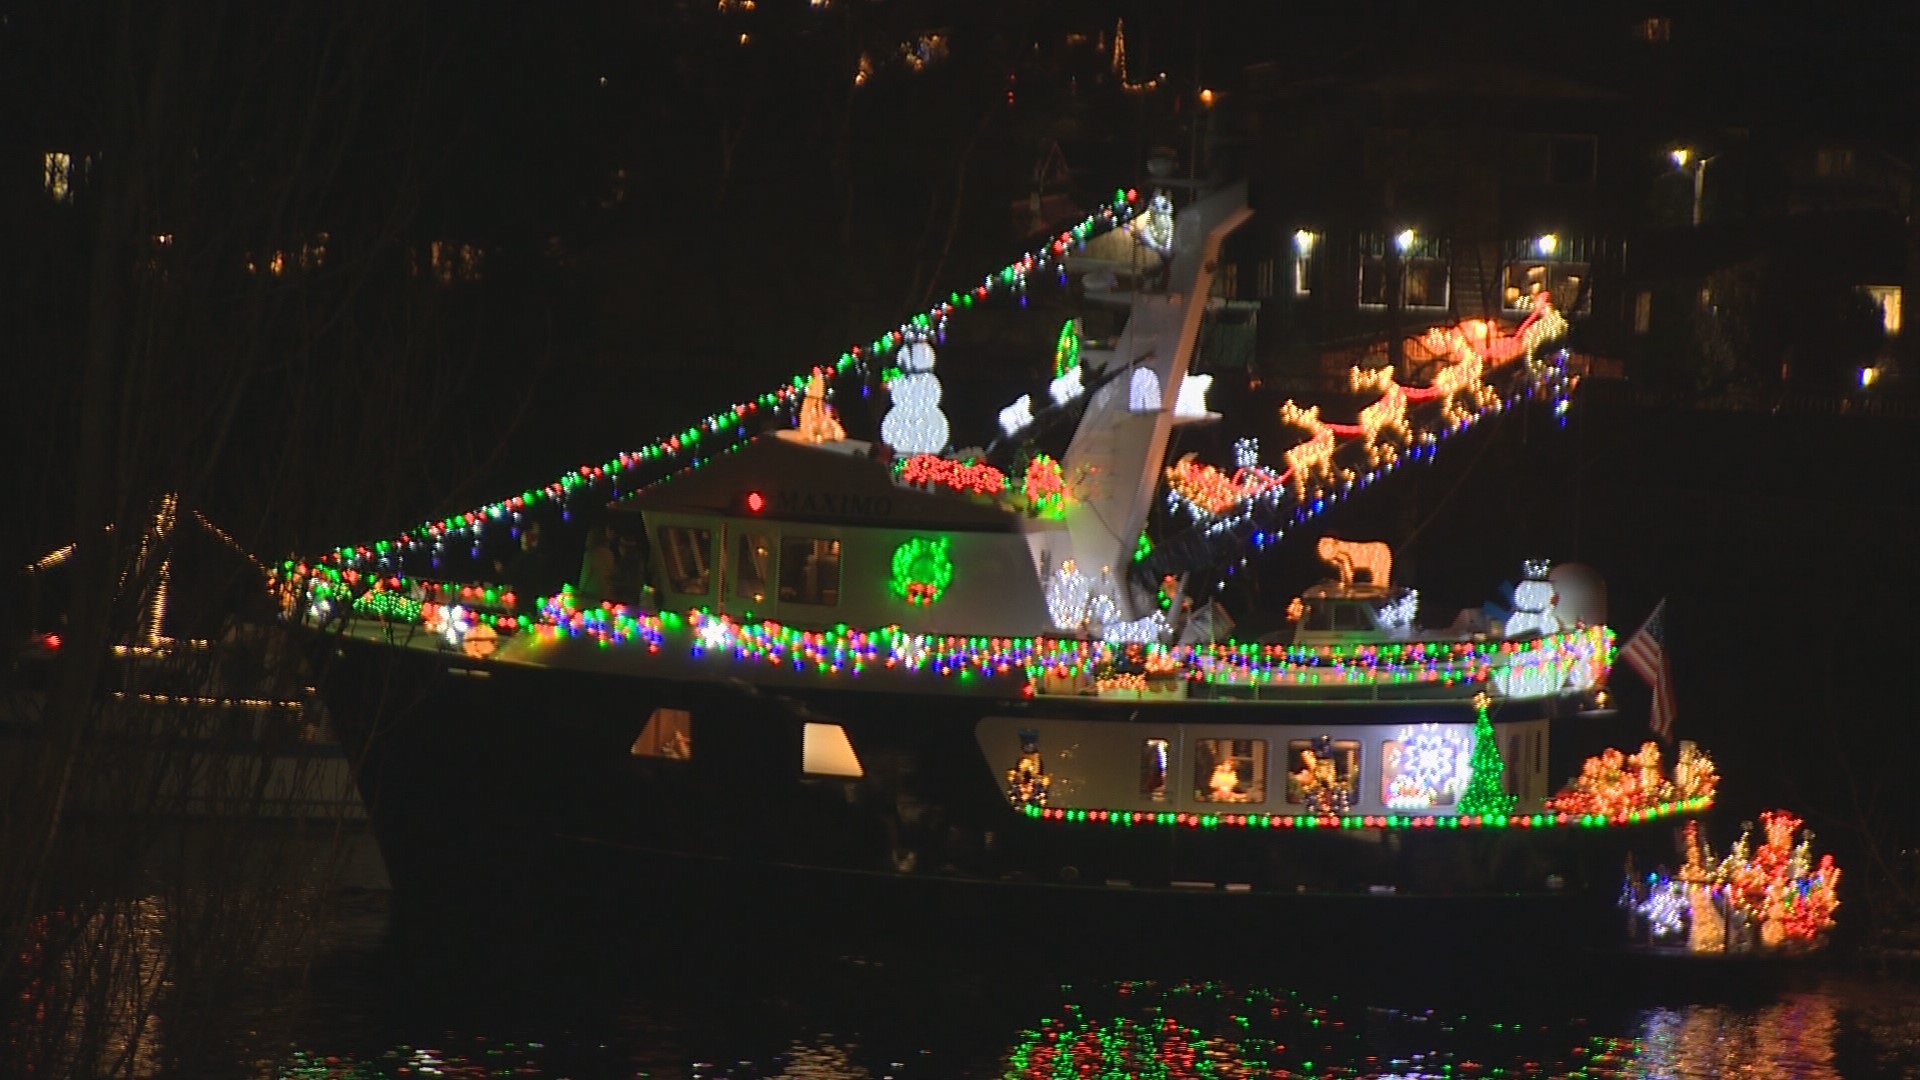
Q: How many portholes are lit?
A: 2